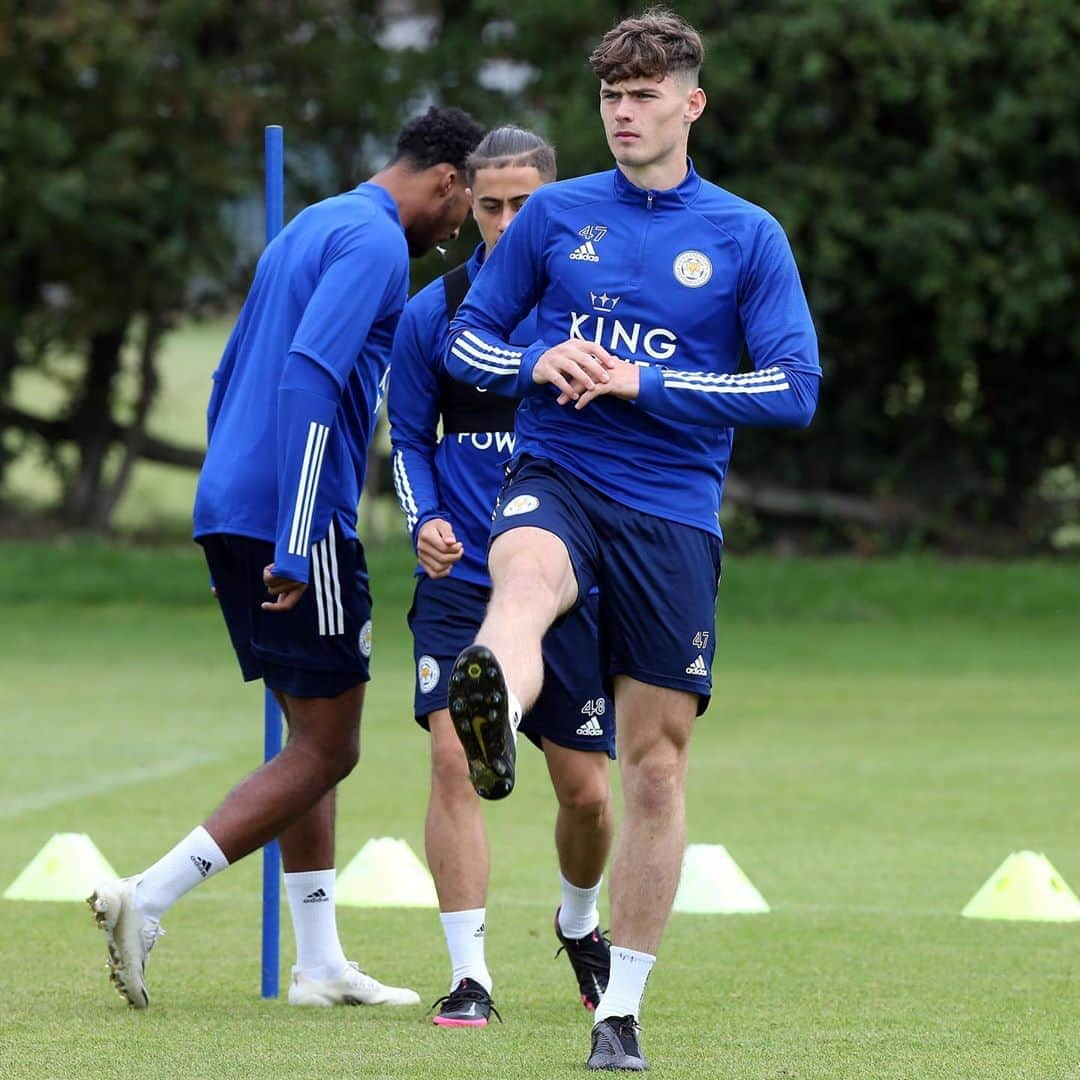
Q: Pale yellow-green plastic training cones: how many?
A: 4